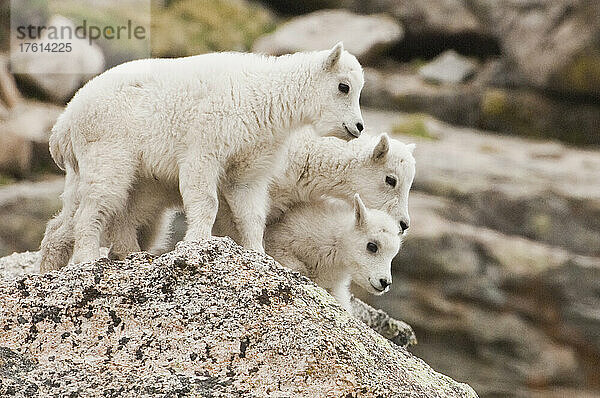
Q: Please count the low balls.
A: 0